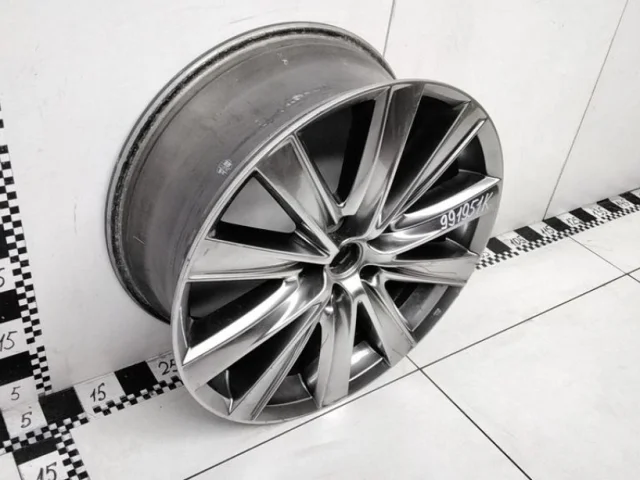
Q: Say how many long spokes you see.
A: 10